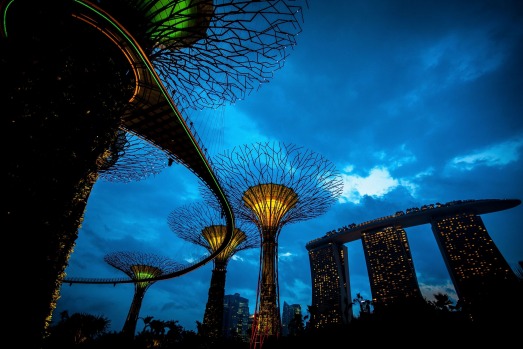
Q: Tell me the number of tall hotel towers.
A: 3